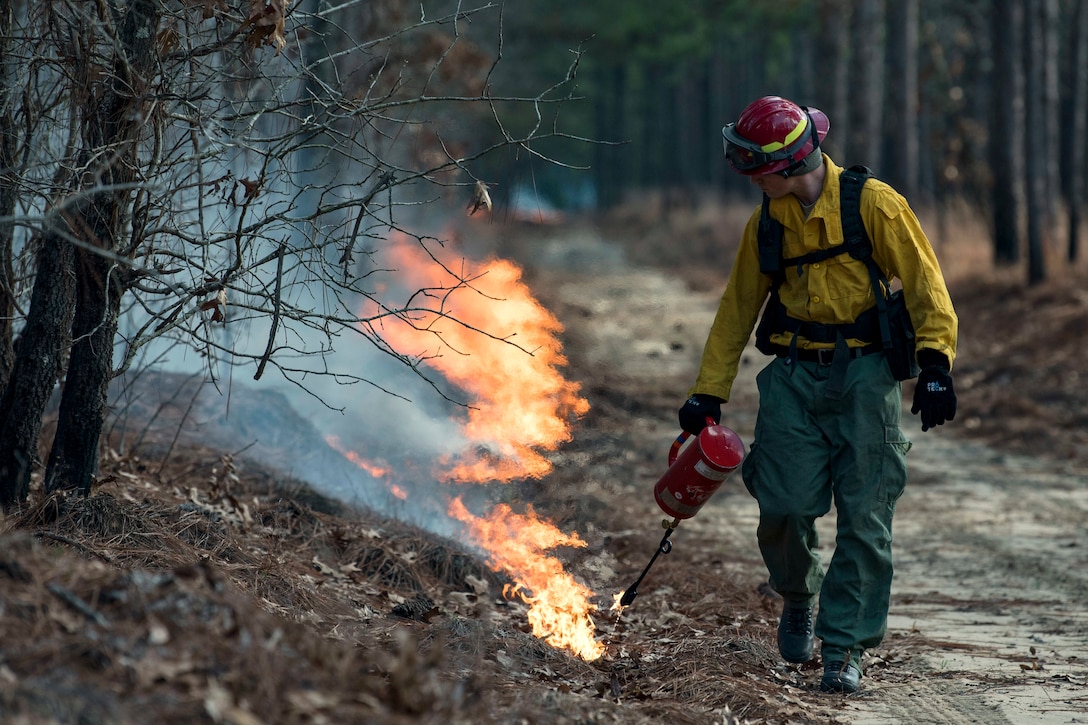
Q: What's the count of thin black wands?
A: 1